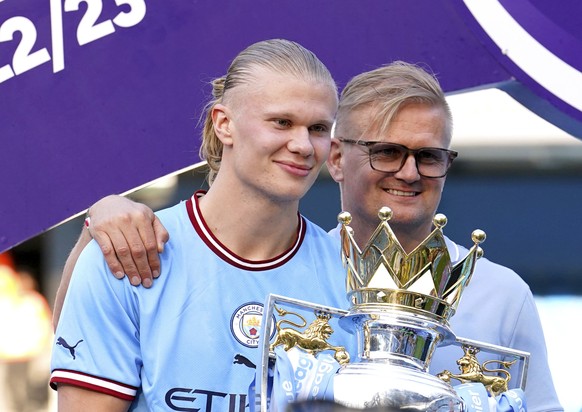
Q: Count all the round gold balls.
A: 6